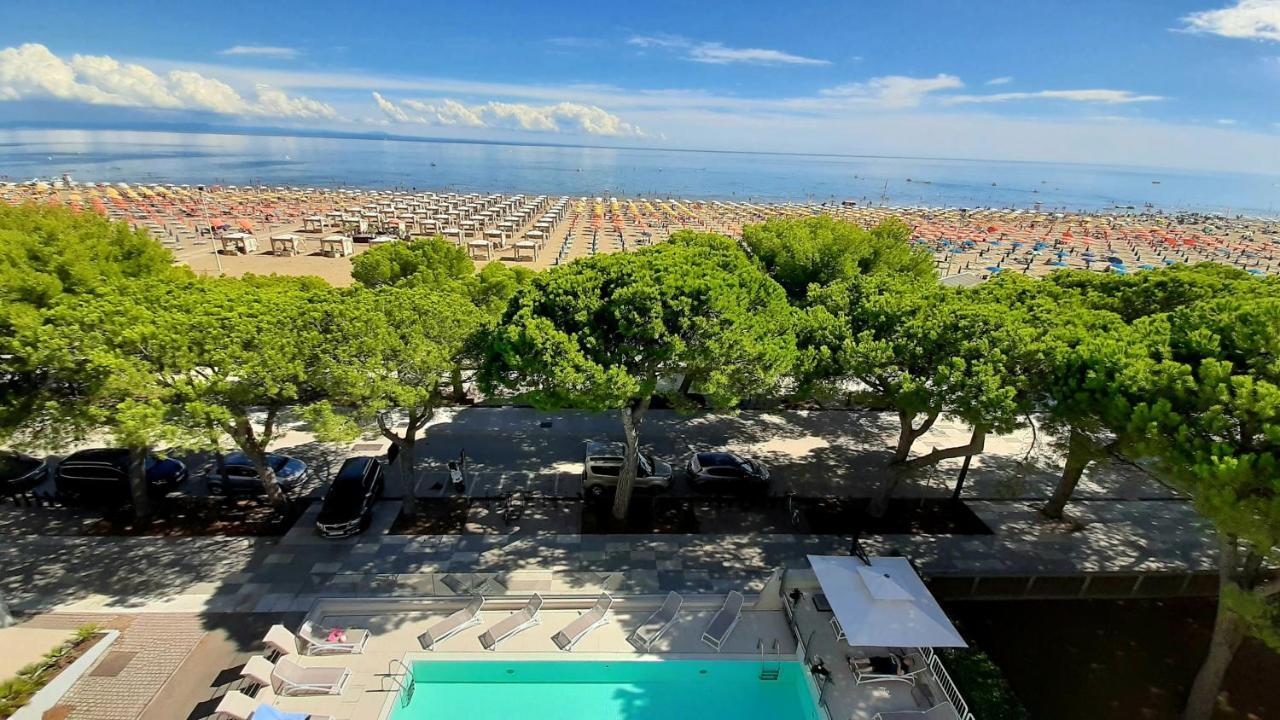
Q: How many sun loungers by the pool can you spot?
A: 11